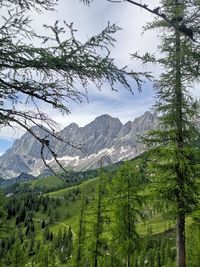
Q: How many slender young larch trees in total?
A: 3